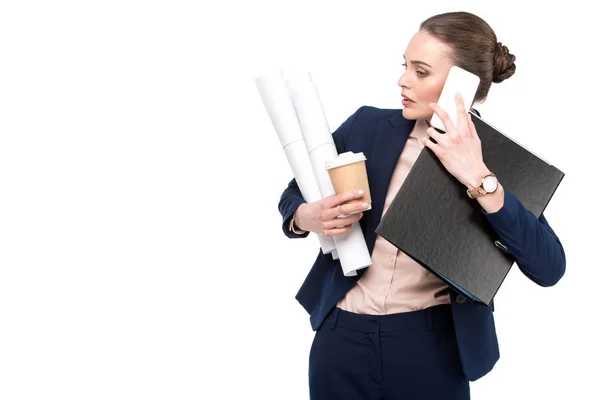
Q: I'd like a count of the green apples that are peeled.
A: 0